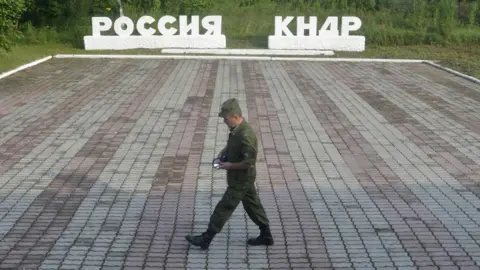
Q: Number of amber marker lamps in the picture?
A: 0